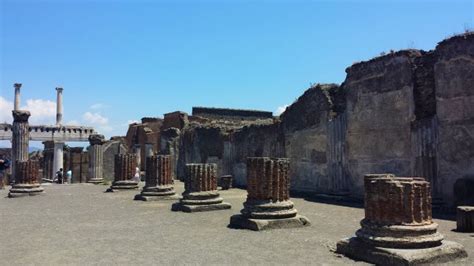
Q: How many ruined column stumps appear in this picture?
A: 6